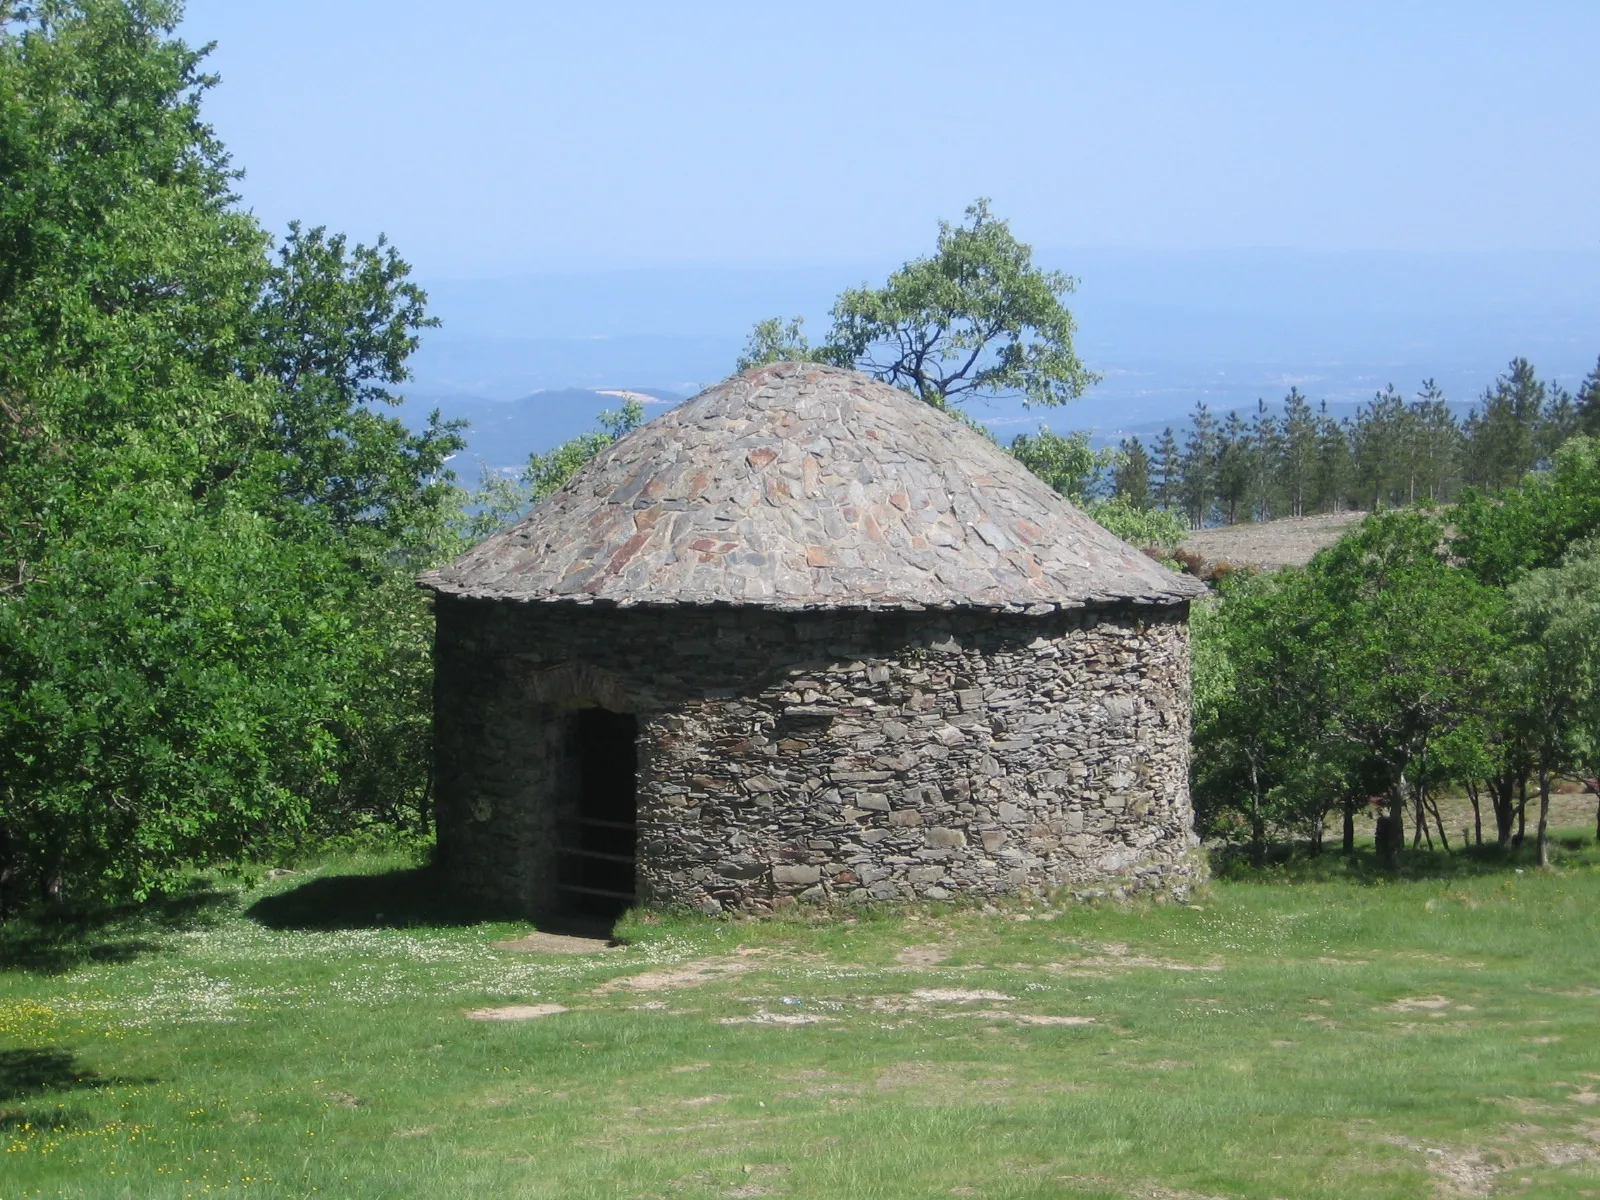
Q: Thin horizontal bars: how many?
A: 3